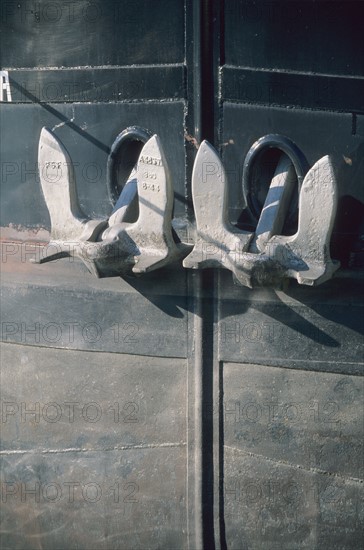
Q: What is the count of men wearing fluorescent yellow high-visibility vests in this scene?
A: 0